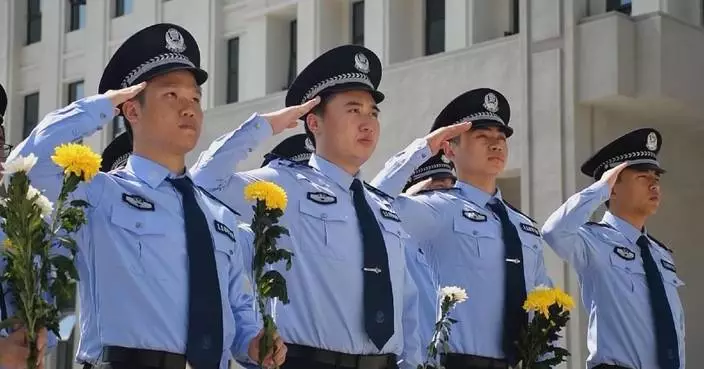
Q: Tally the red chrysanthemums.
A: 0